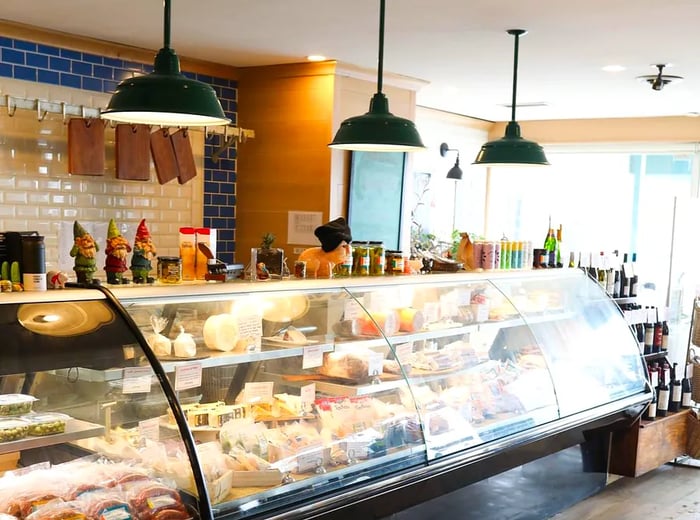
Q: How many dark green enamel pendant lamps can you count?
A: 3